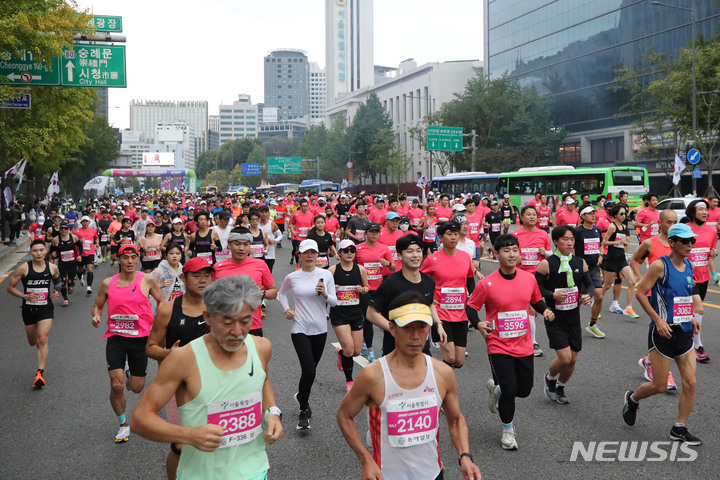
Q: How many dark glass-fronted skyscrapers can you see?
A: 1